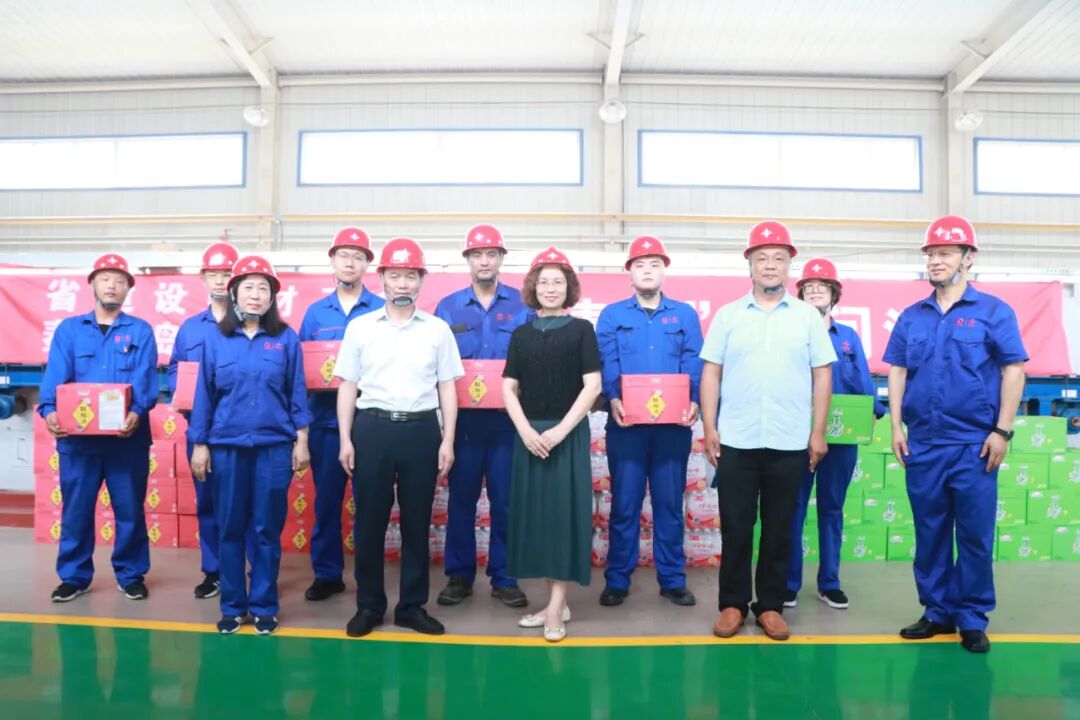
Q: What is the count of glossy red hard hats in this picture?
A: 11